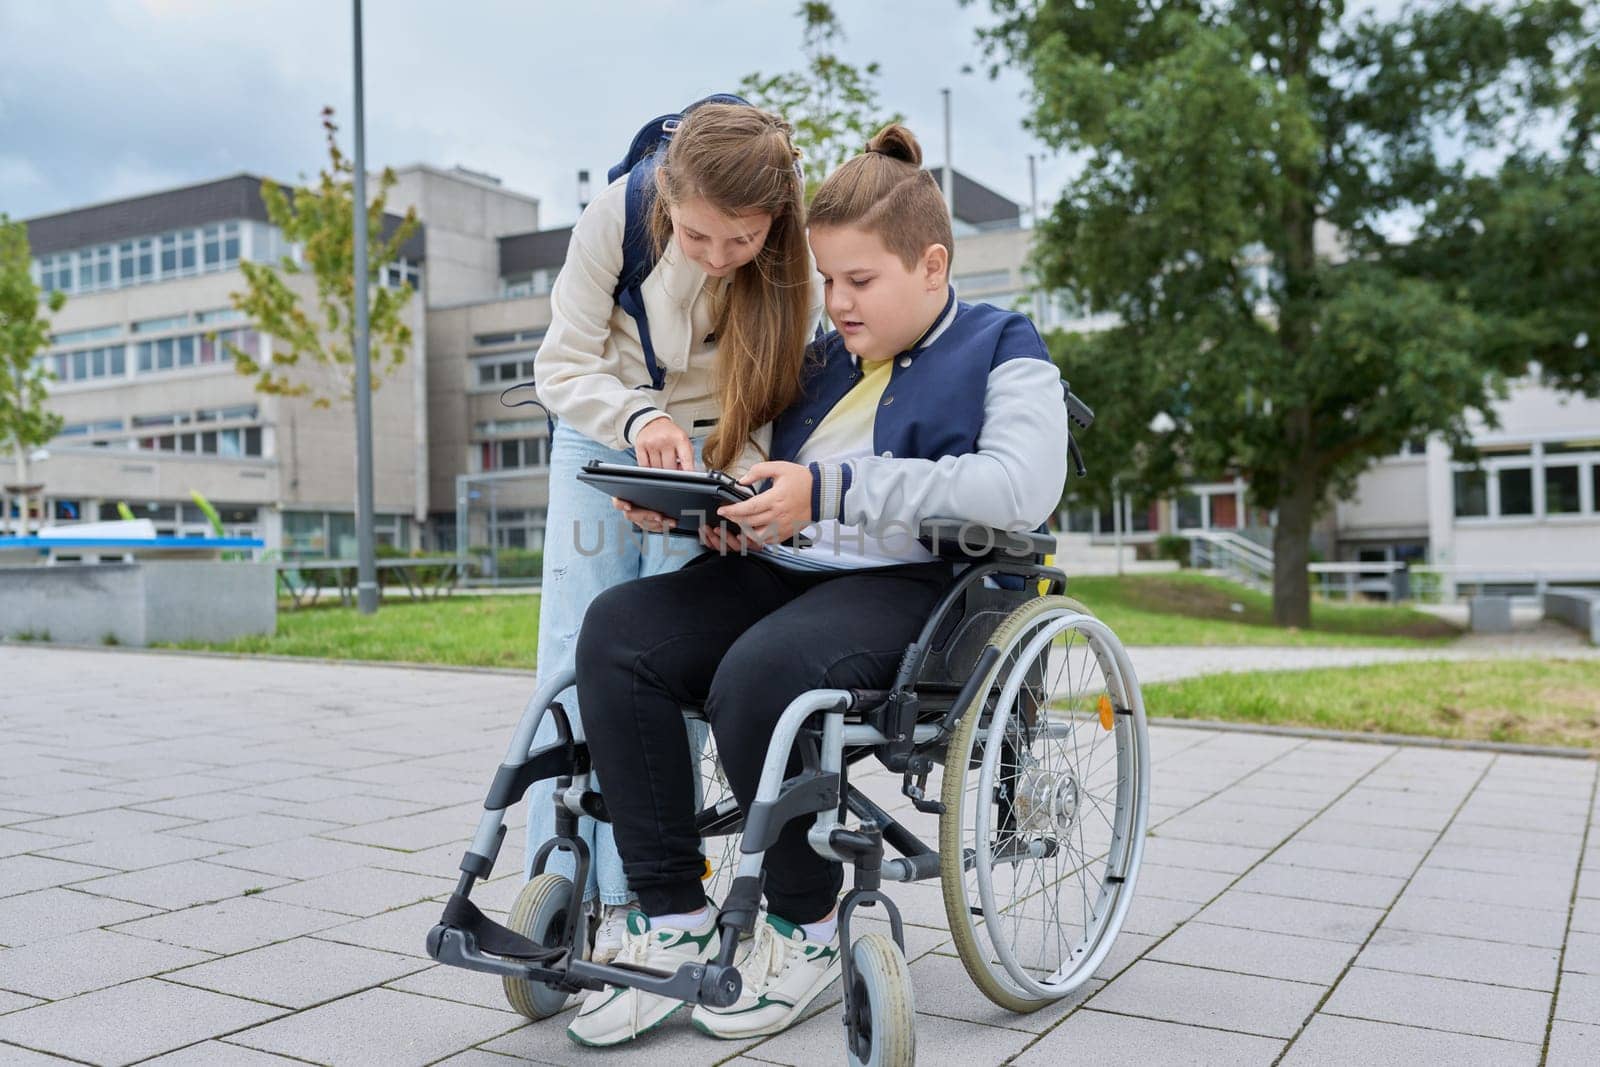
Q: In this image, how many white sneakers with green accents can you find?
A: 2